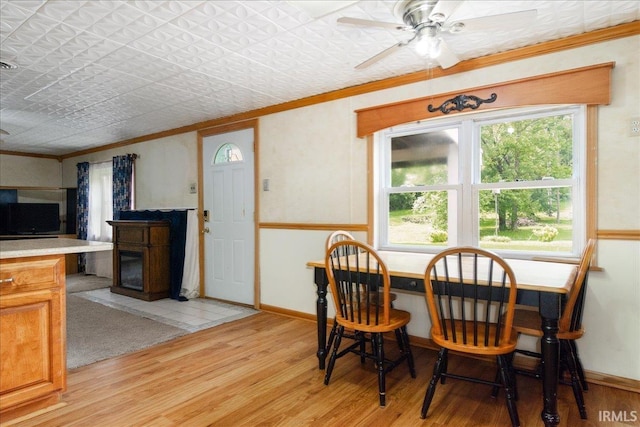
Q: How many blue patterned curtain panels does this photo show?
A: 2